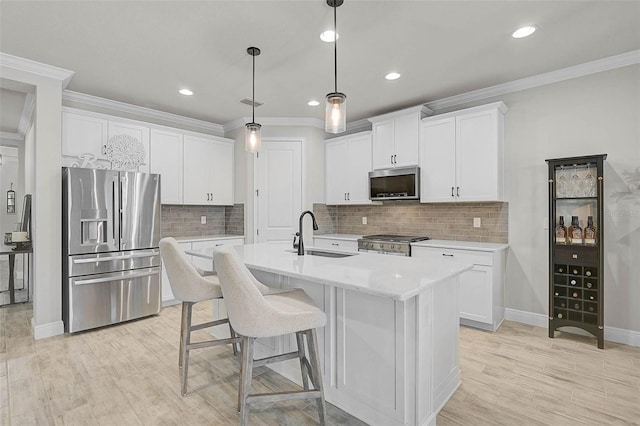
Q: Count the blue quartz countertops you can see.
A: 0